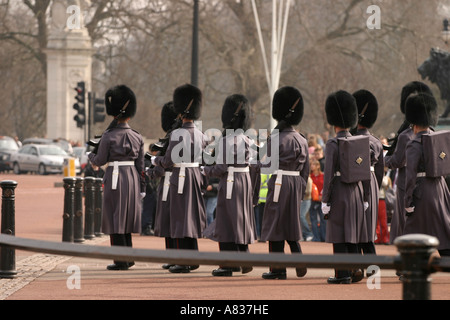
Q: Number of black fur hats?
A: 9